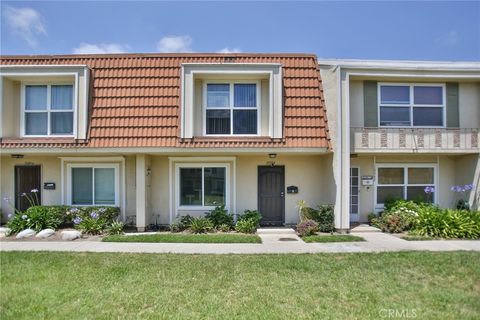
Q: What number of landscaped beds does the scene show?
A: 4